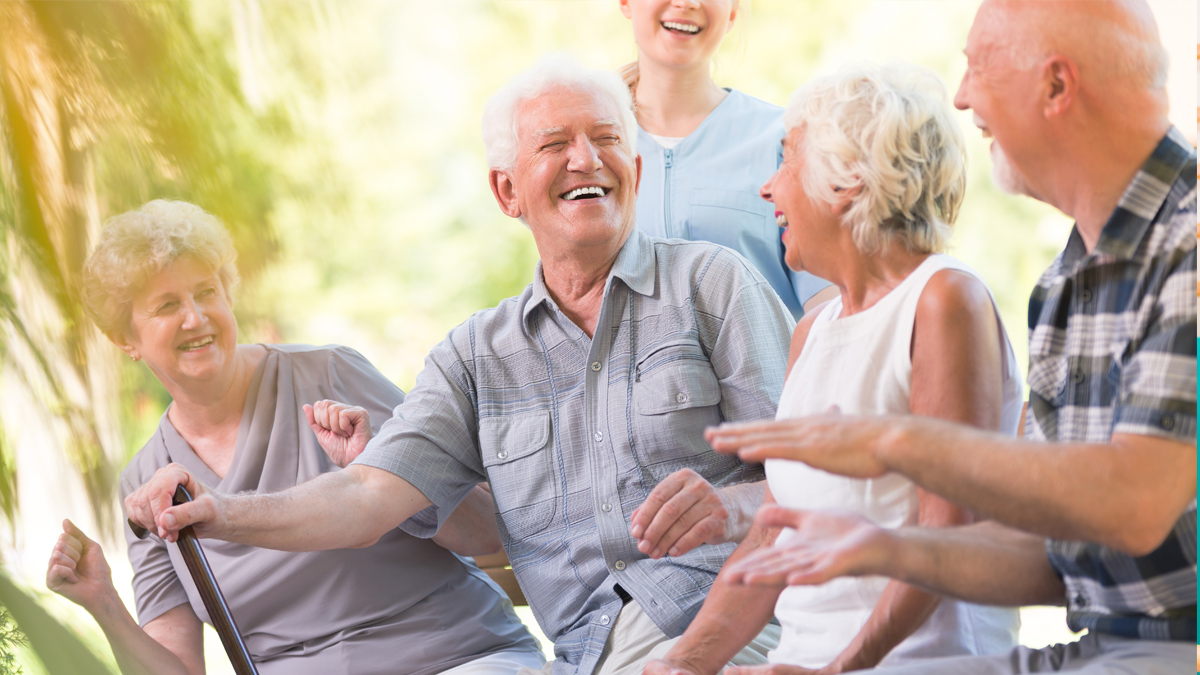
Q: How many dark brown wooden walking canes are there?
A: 1